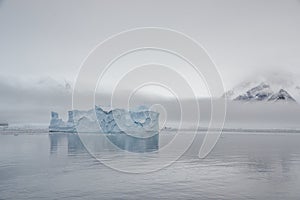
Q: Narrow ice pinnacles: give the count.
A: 2